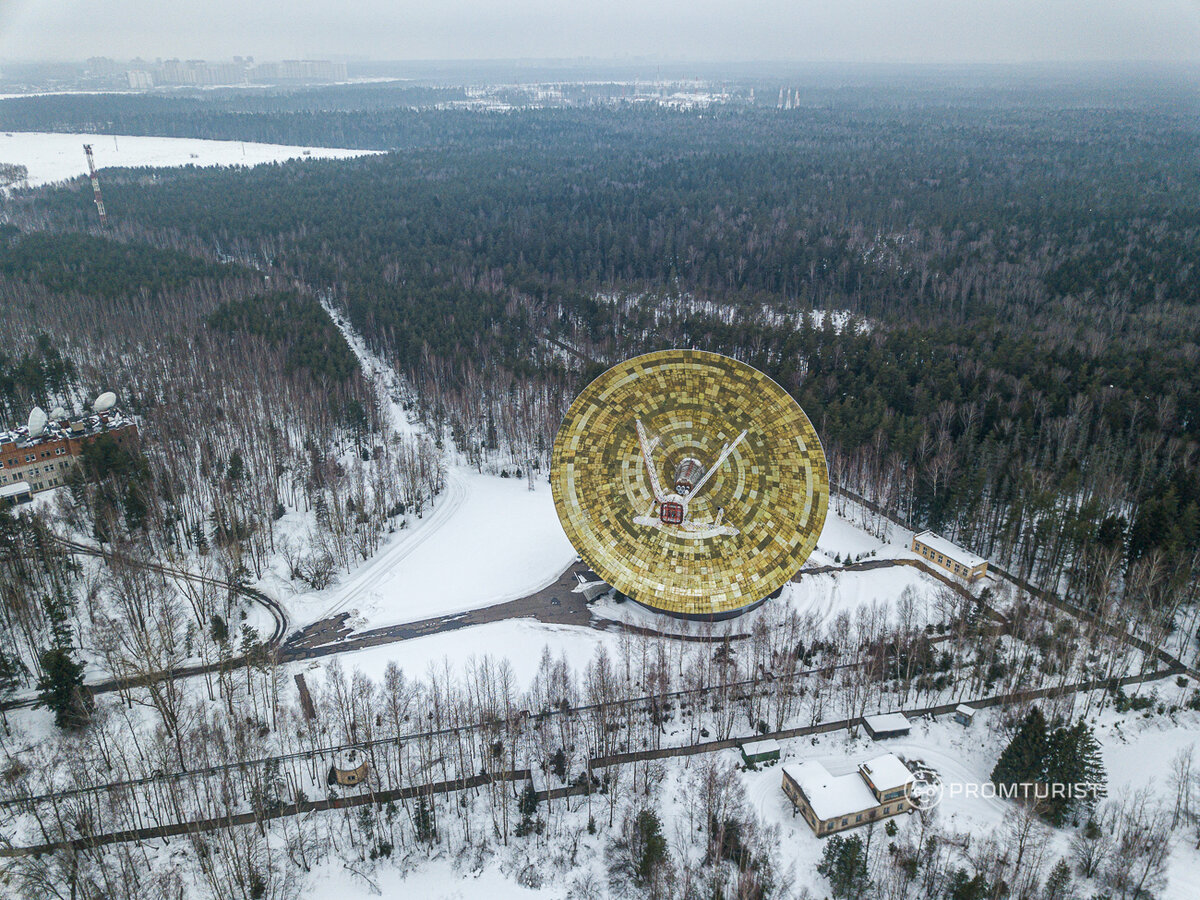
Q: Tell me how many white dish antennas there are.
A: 3